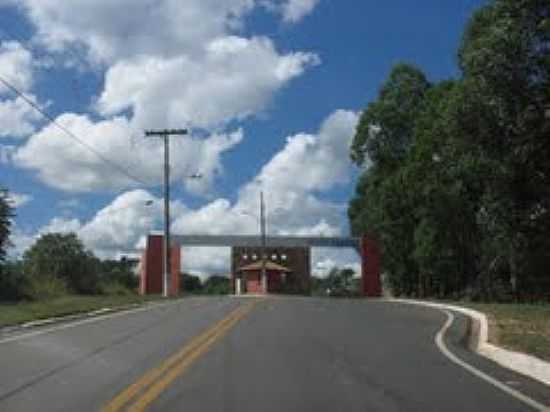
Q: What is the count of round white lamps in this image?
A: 4